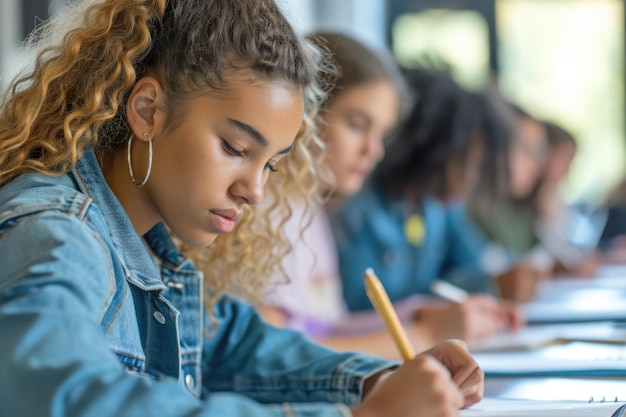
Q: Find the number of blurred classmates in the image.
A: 4